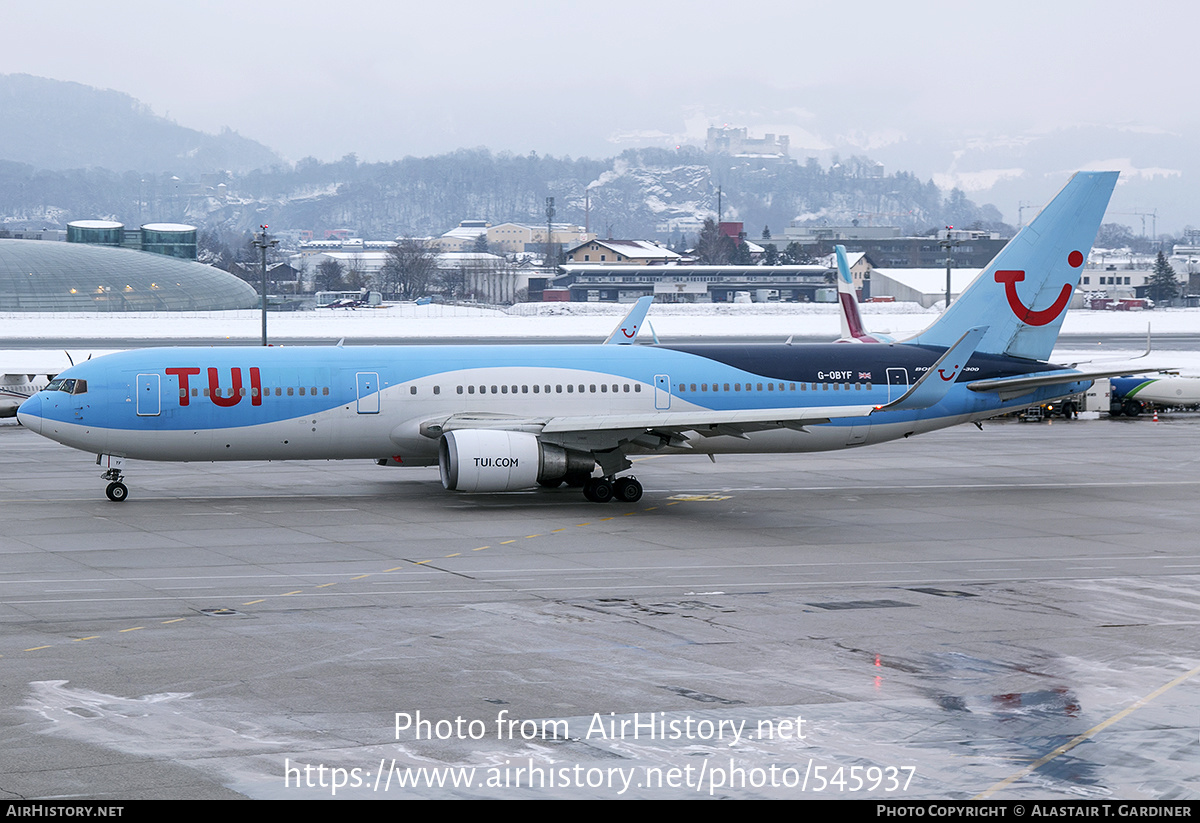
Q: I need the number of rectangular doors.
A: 4